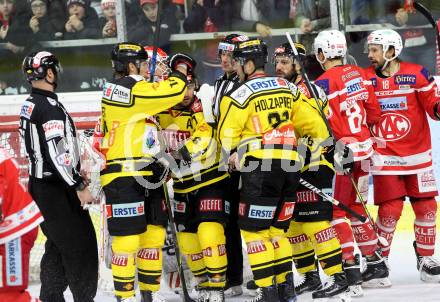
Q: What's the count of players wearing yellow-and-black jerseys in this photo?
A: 4